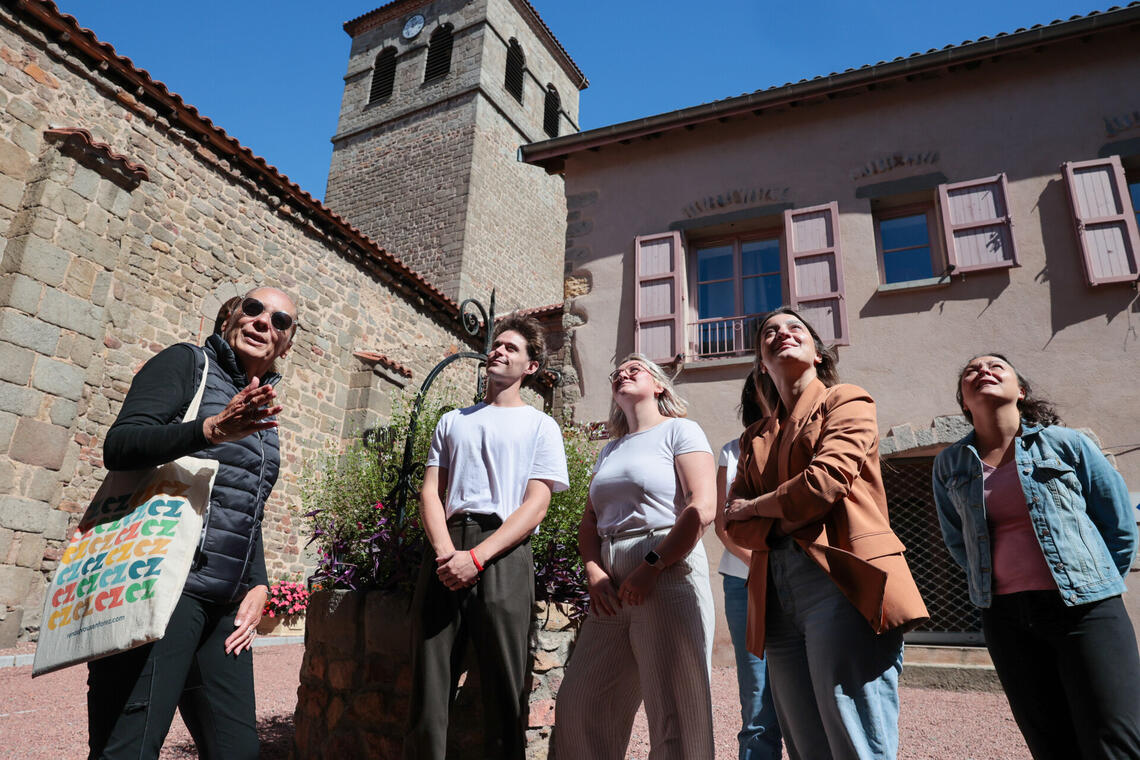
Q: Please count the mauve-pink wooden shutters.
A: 4